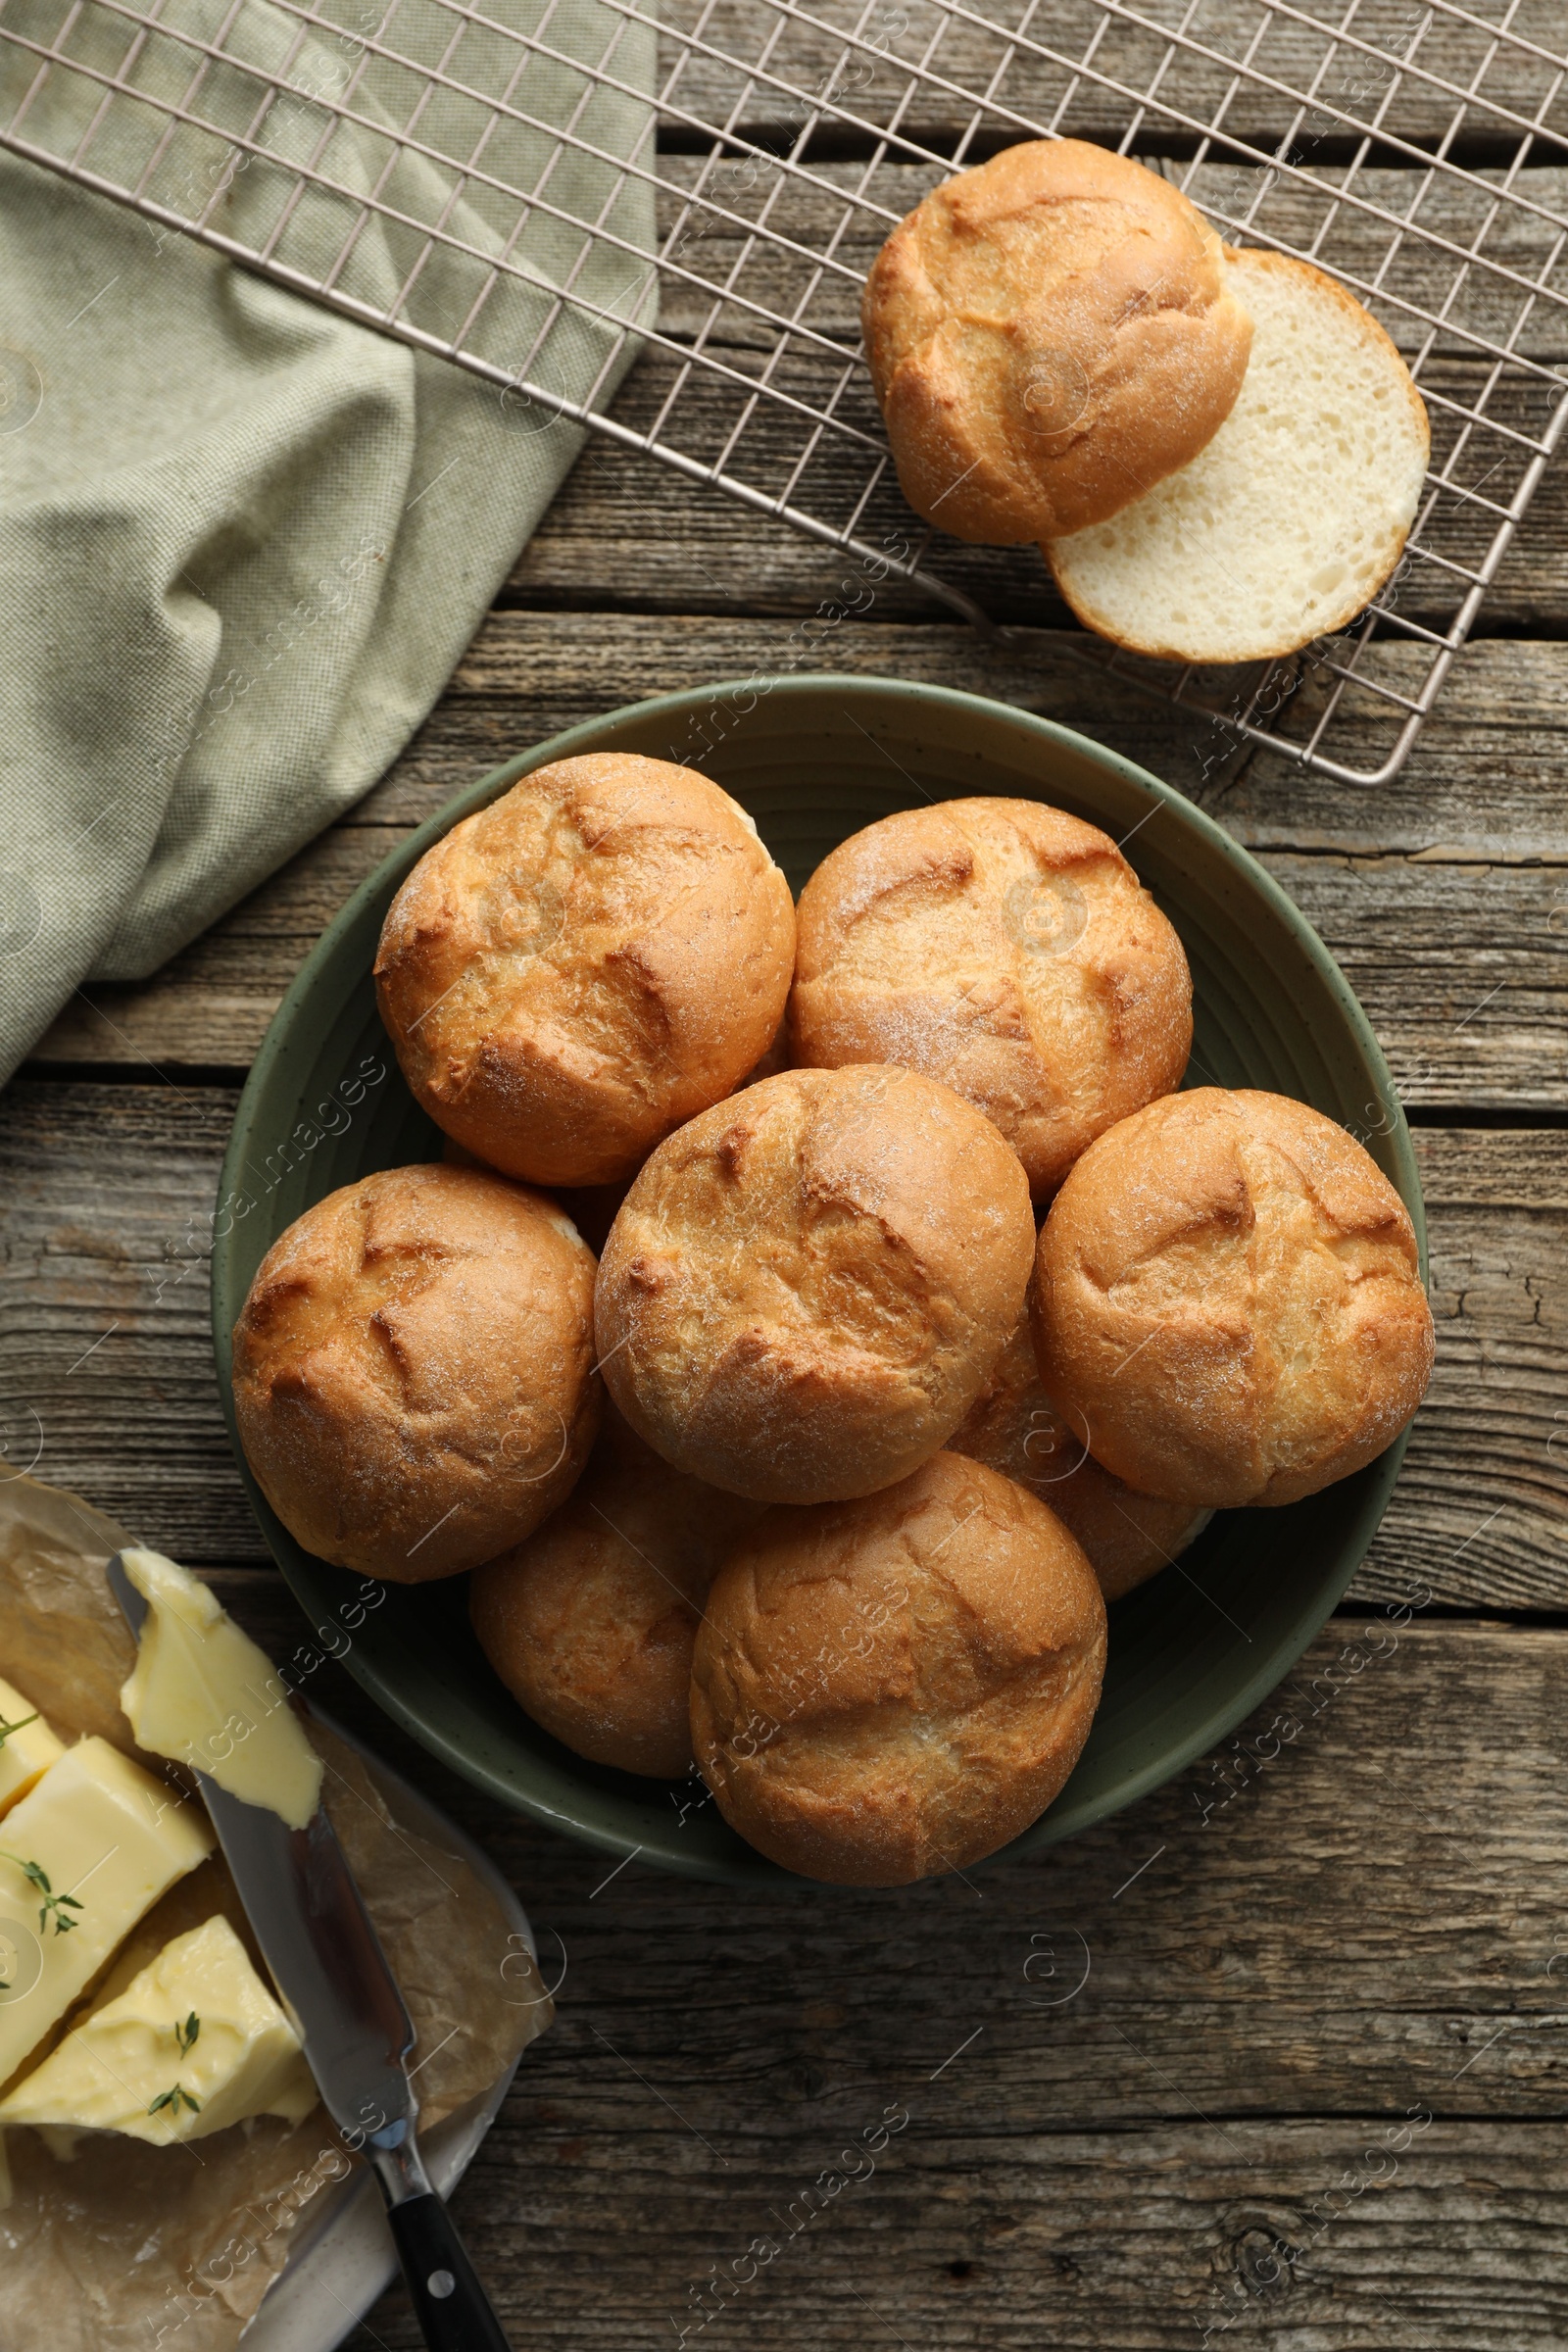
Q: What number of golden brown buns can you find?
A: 9